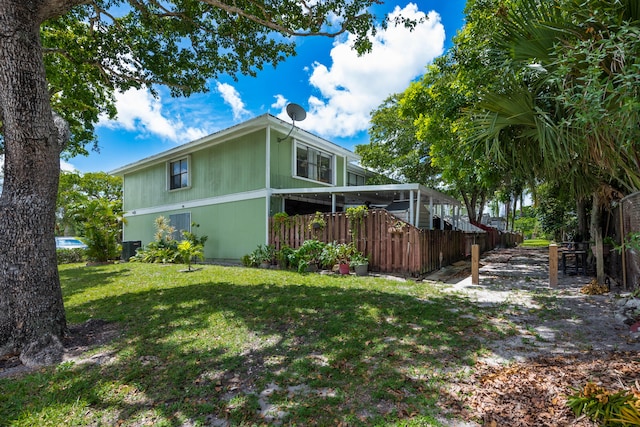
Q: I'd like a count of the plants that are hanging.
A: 4